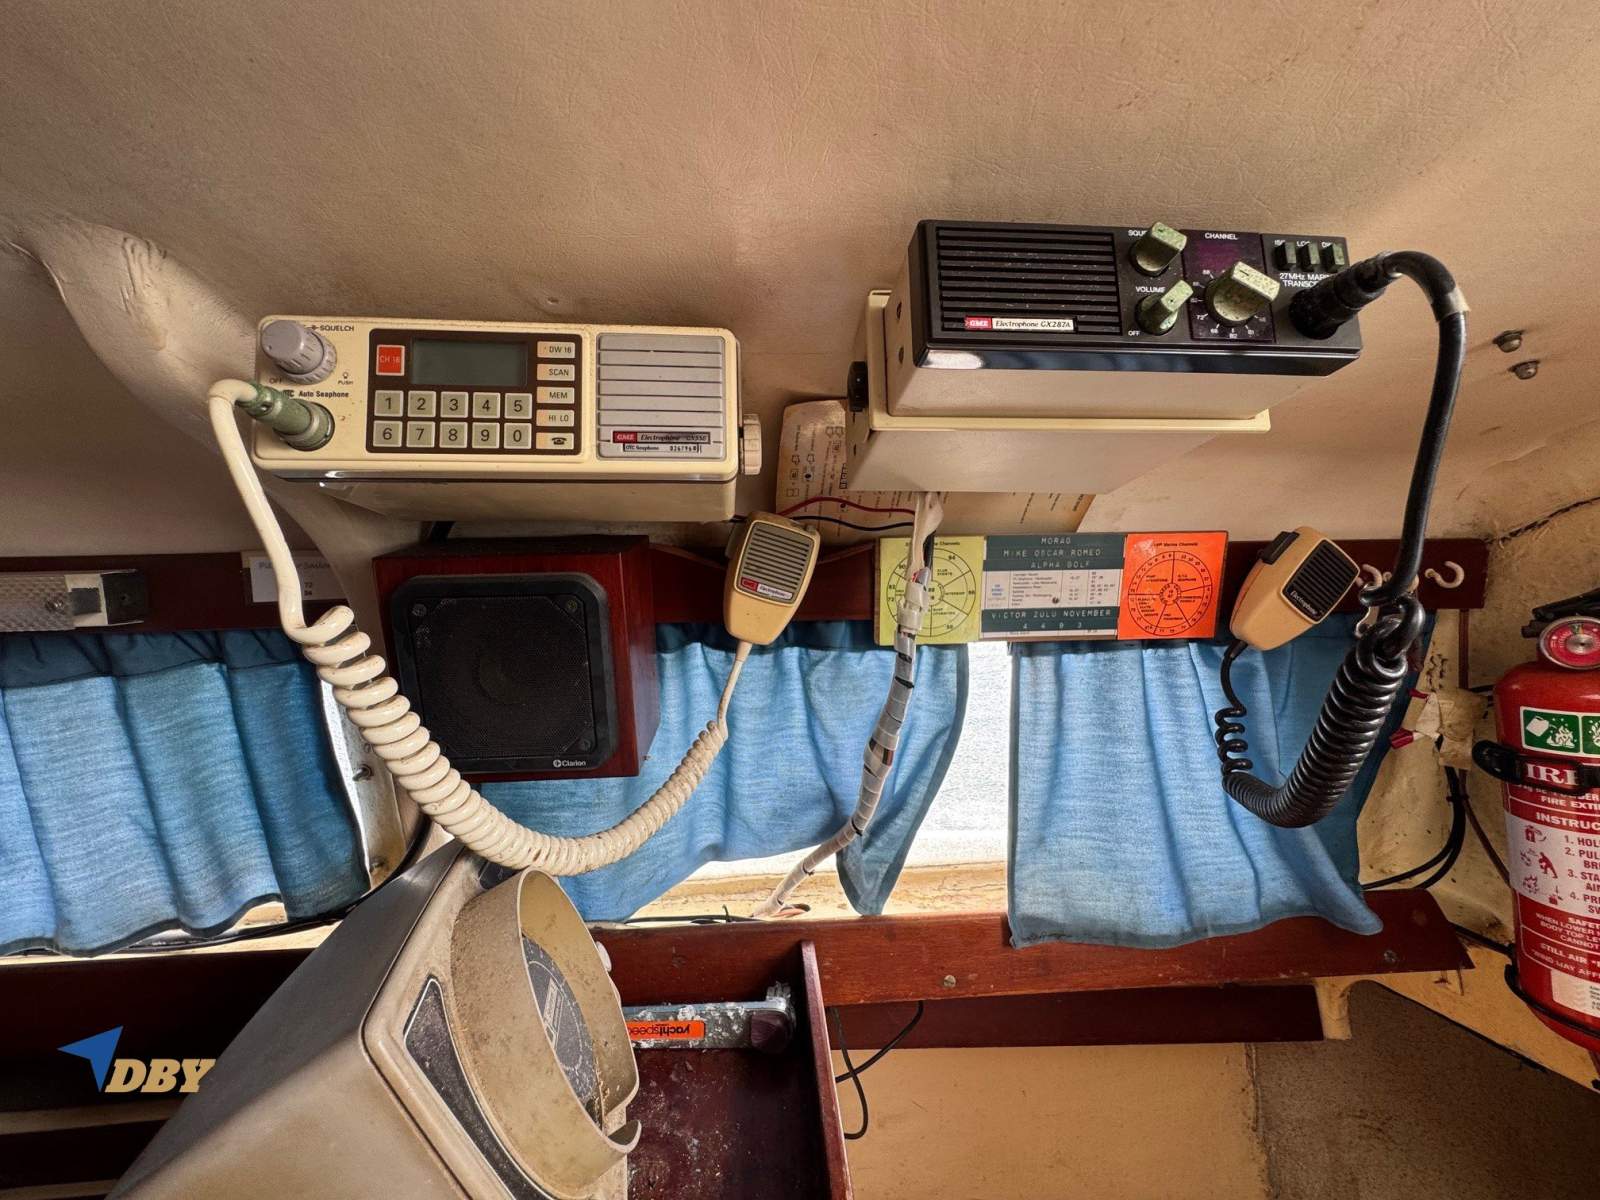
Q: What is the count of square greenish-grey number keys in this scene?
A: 10